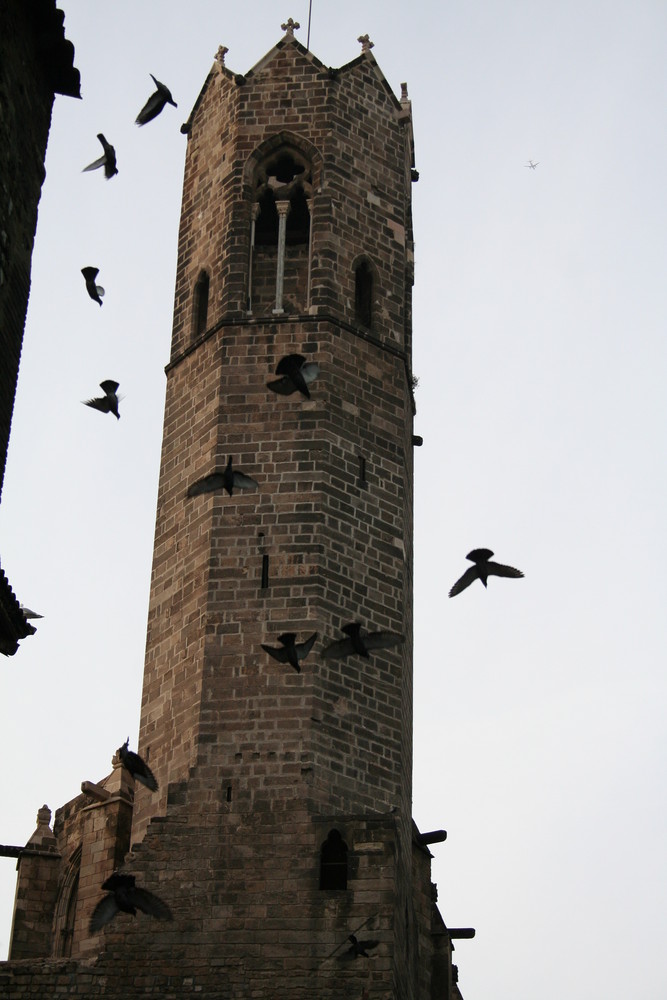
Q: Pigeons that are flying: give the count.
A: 12